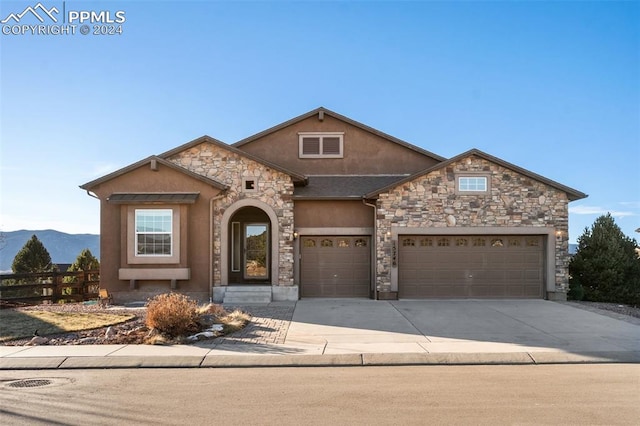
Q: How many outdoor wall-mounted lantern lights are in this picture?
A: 3